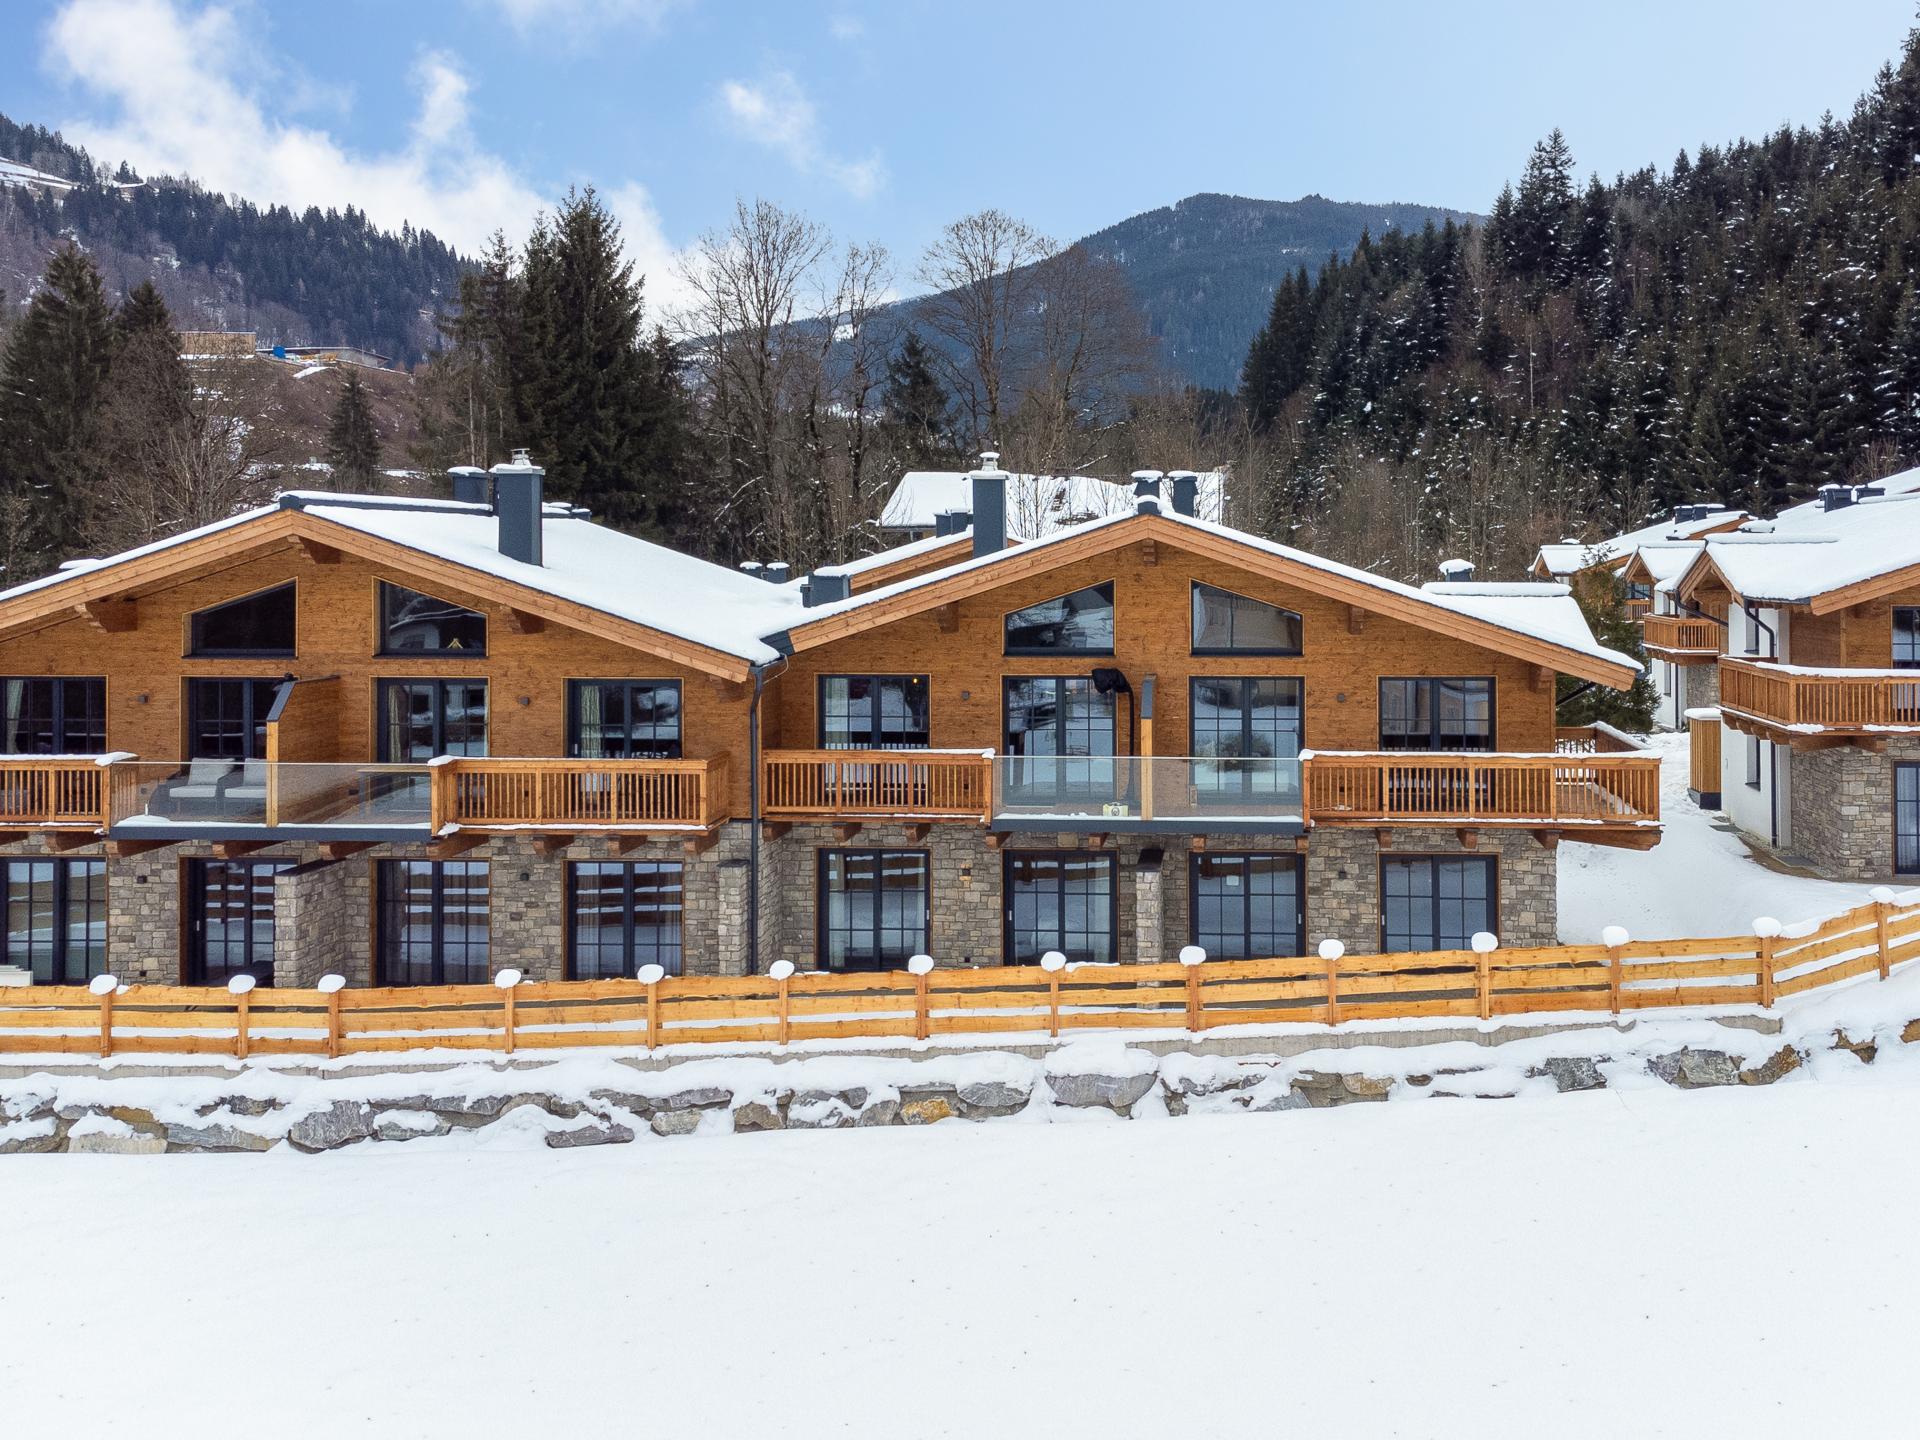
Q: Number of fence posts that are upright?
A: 14